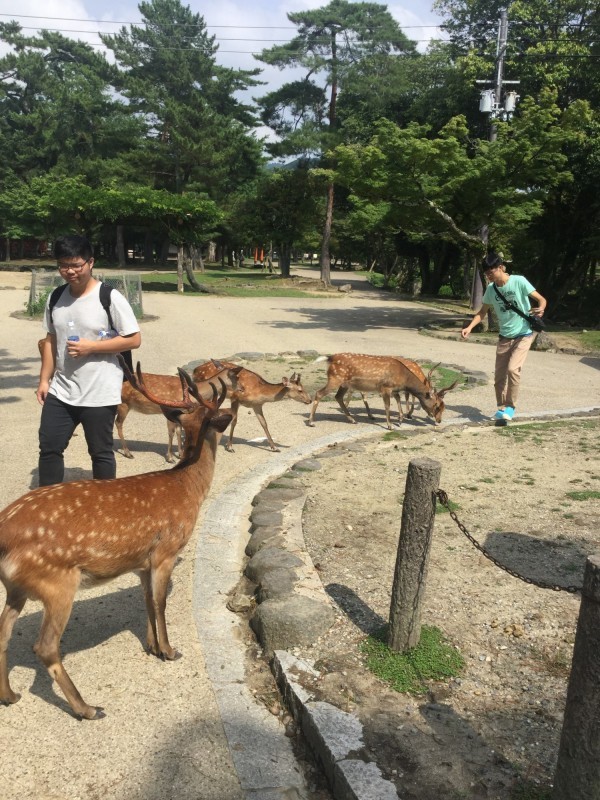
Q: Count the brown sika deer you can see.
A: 5